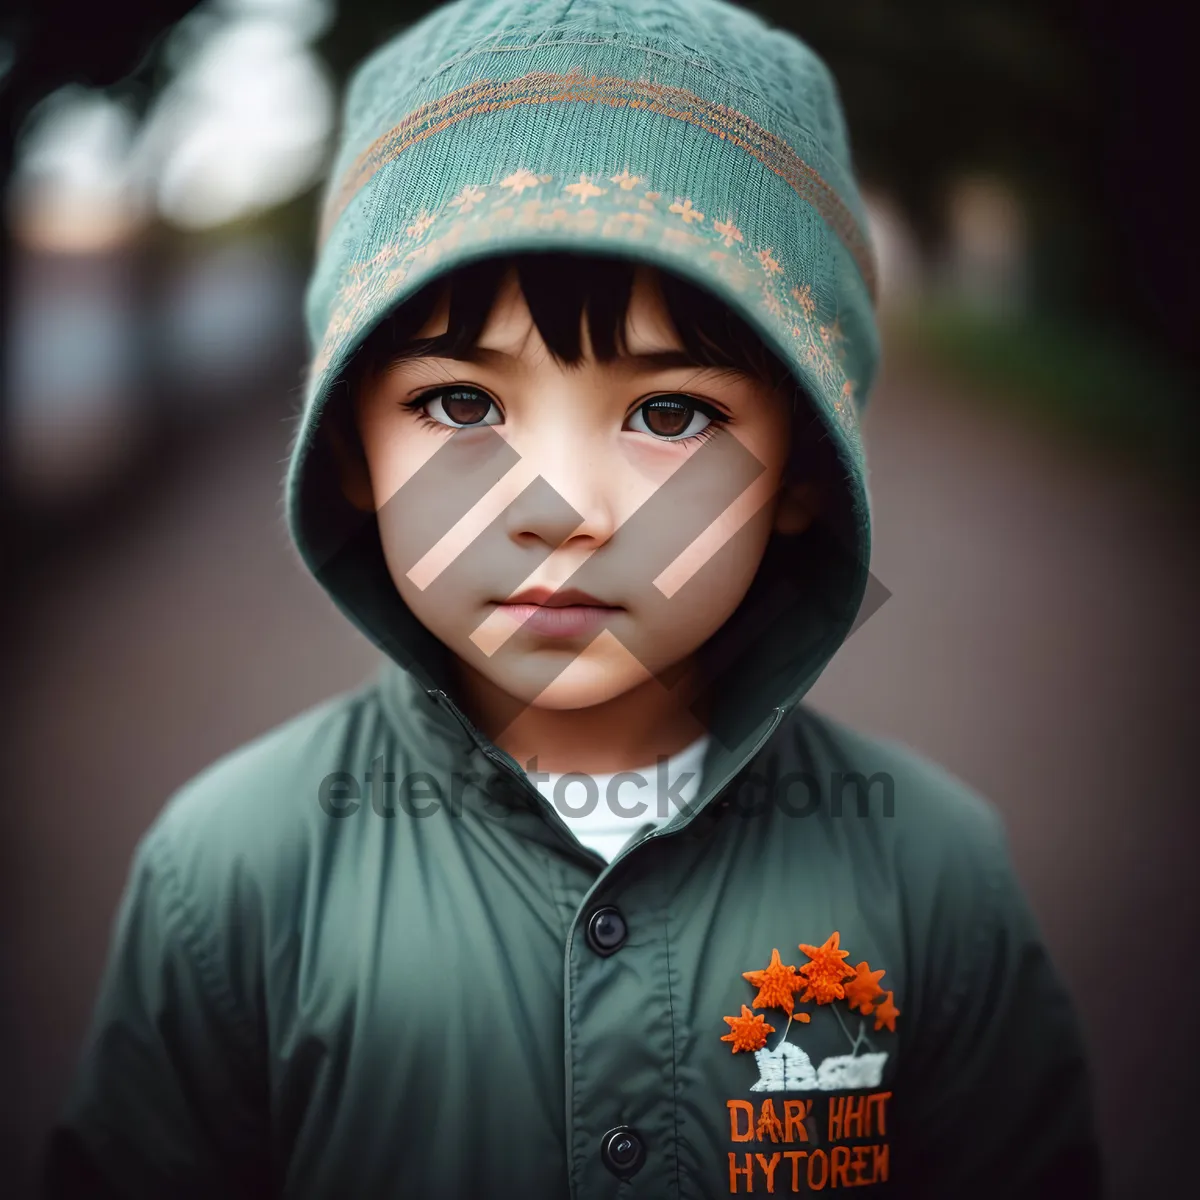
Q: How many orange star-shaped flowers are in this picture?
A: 5